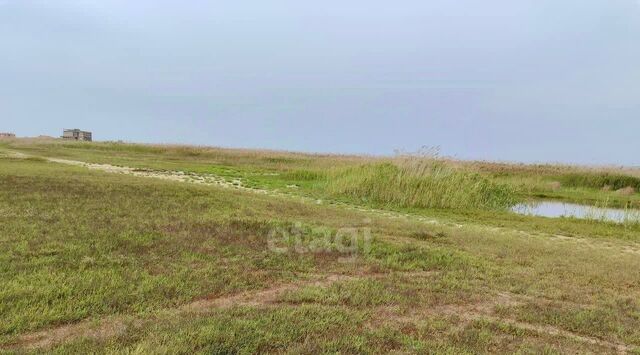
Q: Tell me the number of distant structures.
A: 2